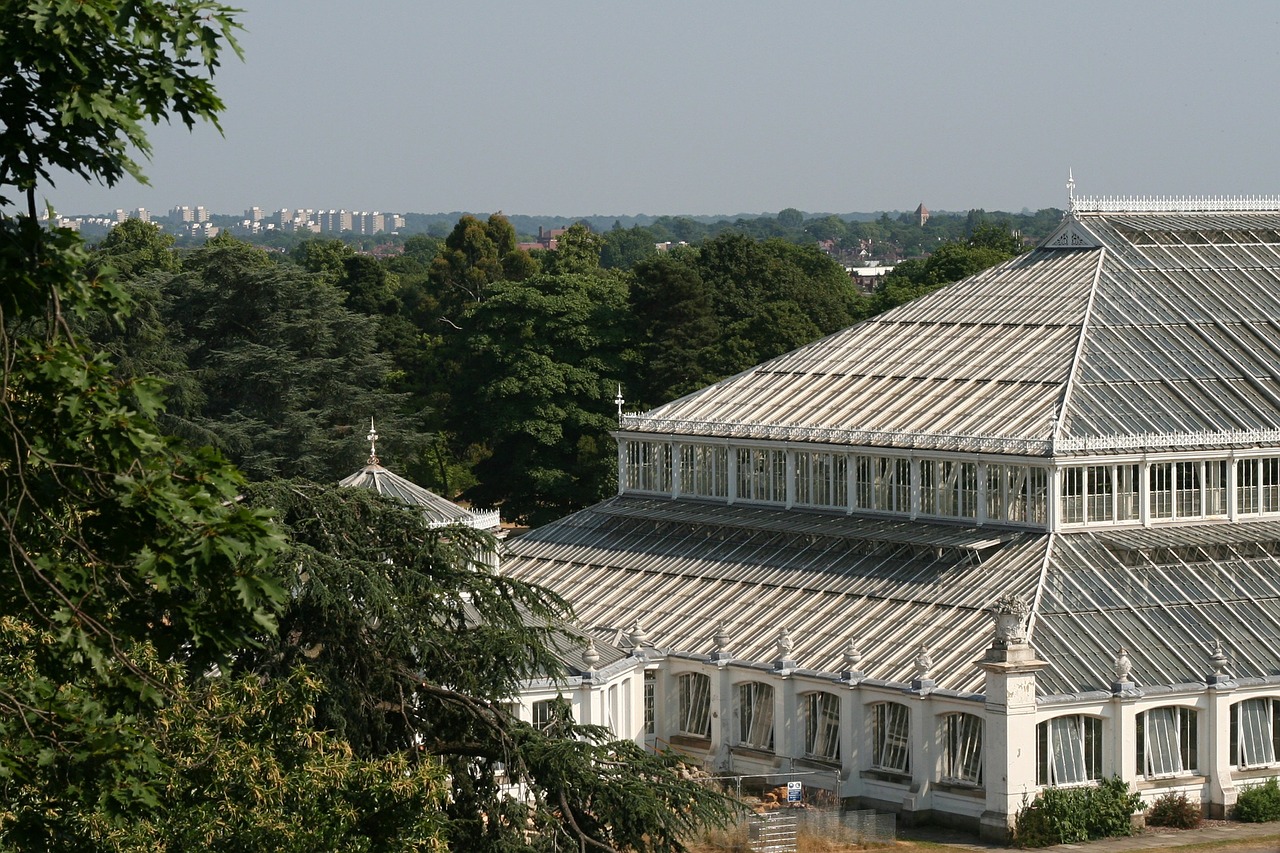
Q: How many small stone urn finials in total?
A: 8